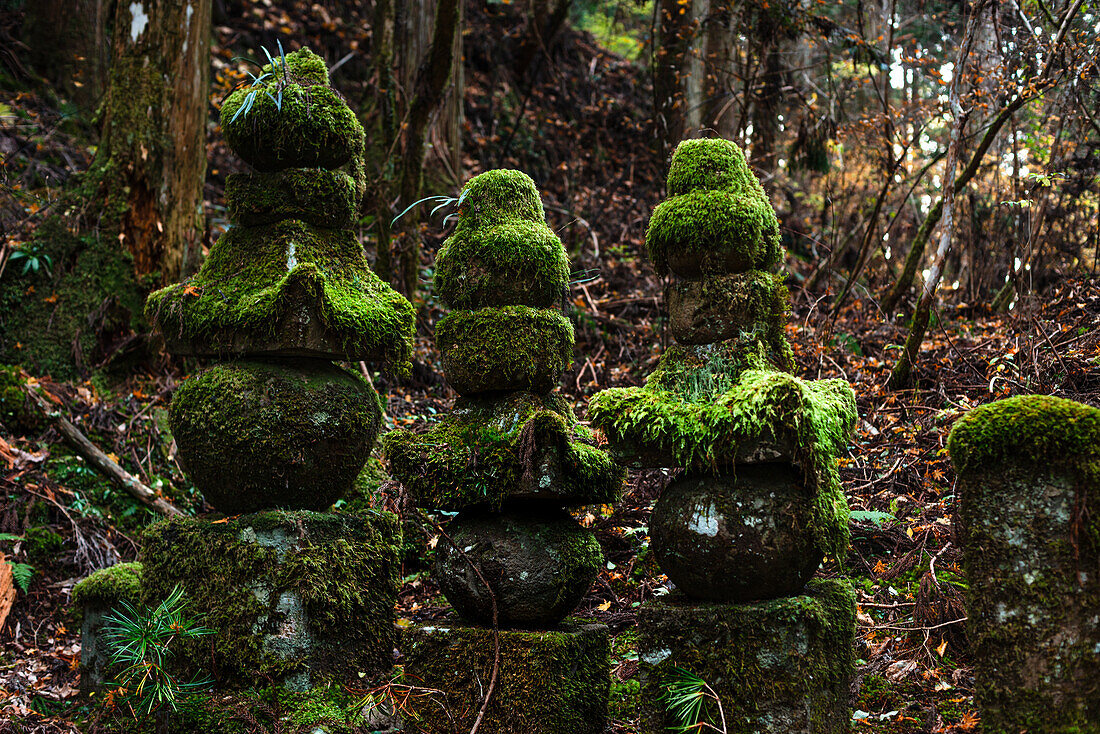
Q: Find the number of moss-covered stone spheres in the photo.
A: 3